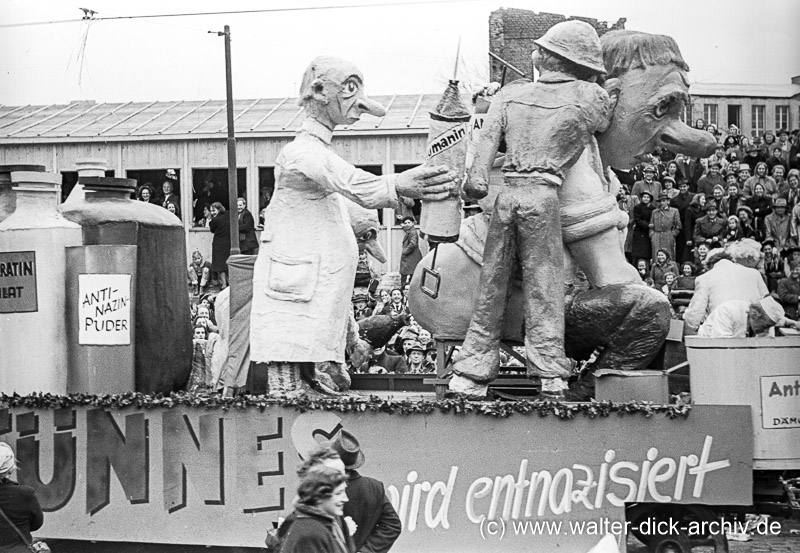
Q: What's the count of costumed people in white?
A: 2